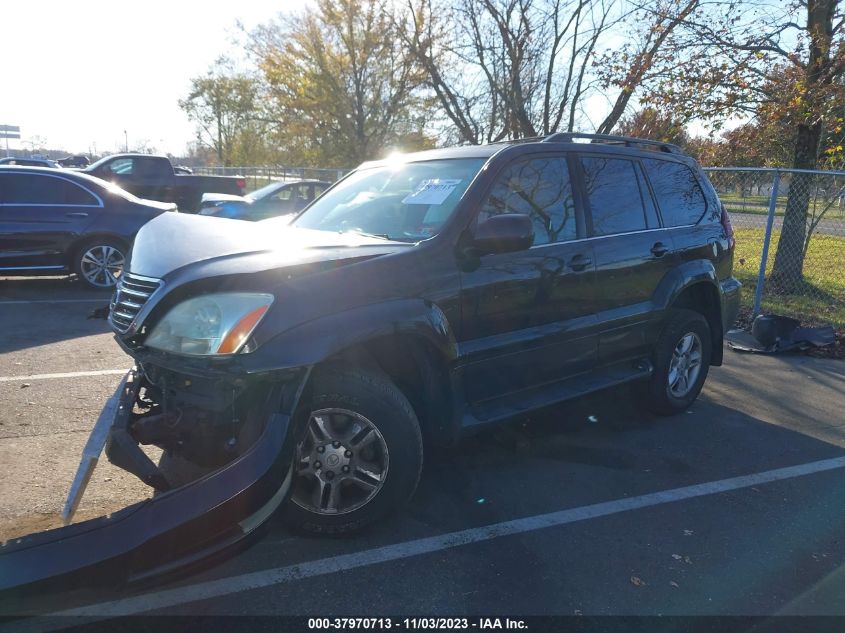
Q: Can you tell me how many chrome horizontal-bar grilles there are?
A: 1